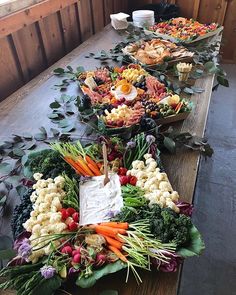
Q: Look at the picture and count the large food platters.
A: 4